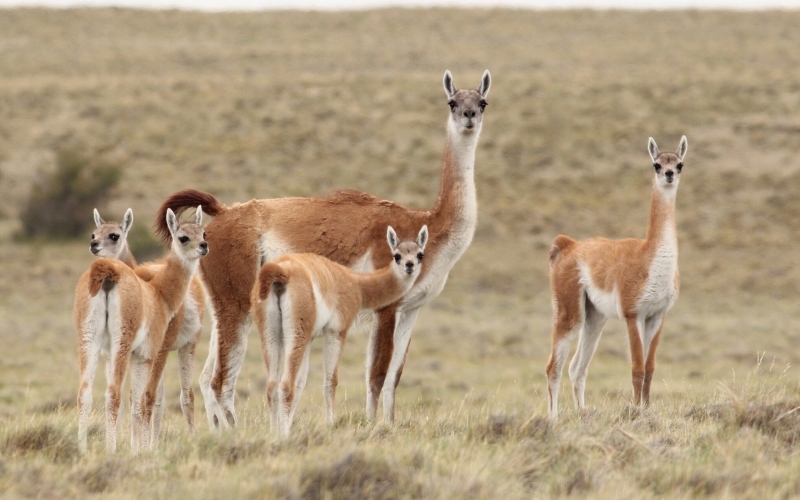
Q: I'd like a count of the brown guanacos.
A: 5